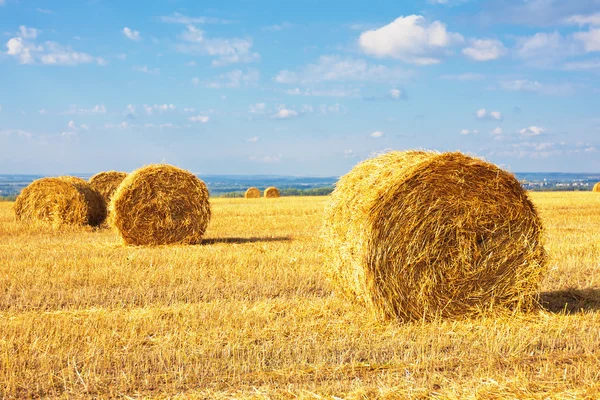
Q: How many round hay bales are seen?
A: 7